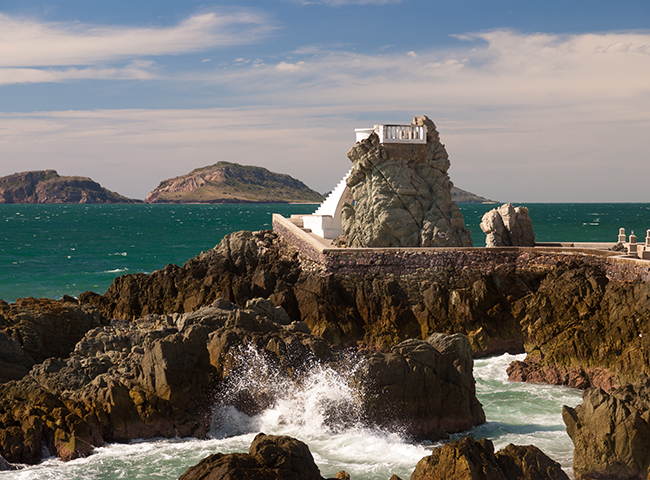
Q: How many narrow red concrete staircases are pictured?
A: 0